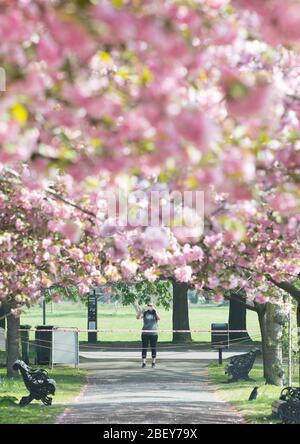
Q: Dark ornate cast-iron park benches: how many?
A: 3